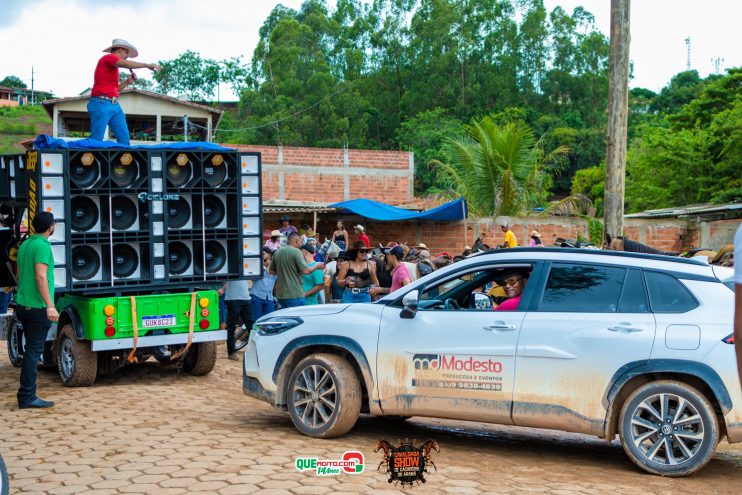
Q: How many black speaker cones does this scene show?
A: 12